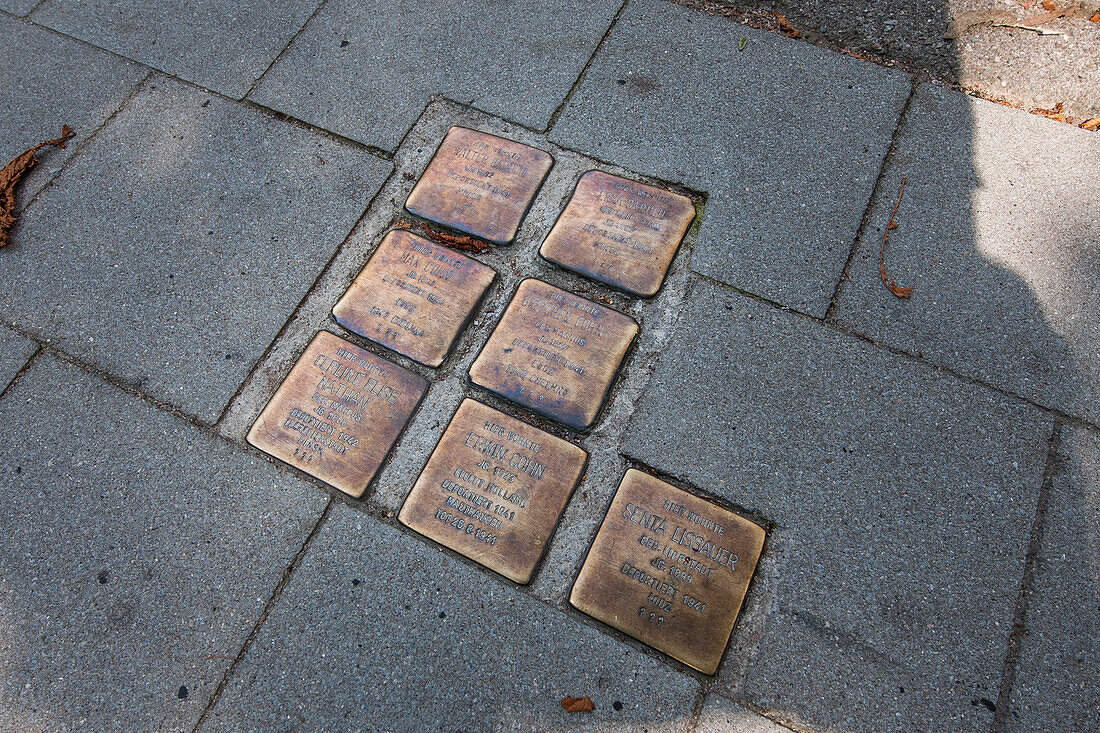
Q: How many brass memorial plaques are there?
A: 7